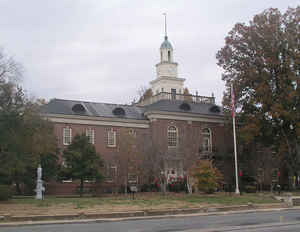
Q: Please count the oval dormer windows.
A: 4